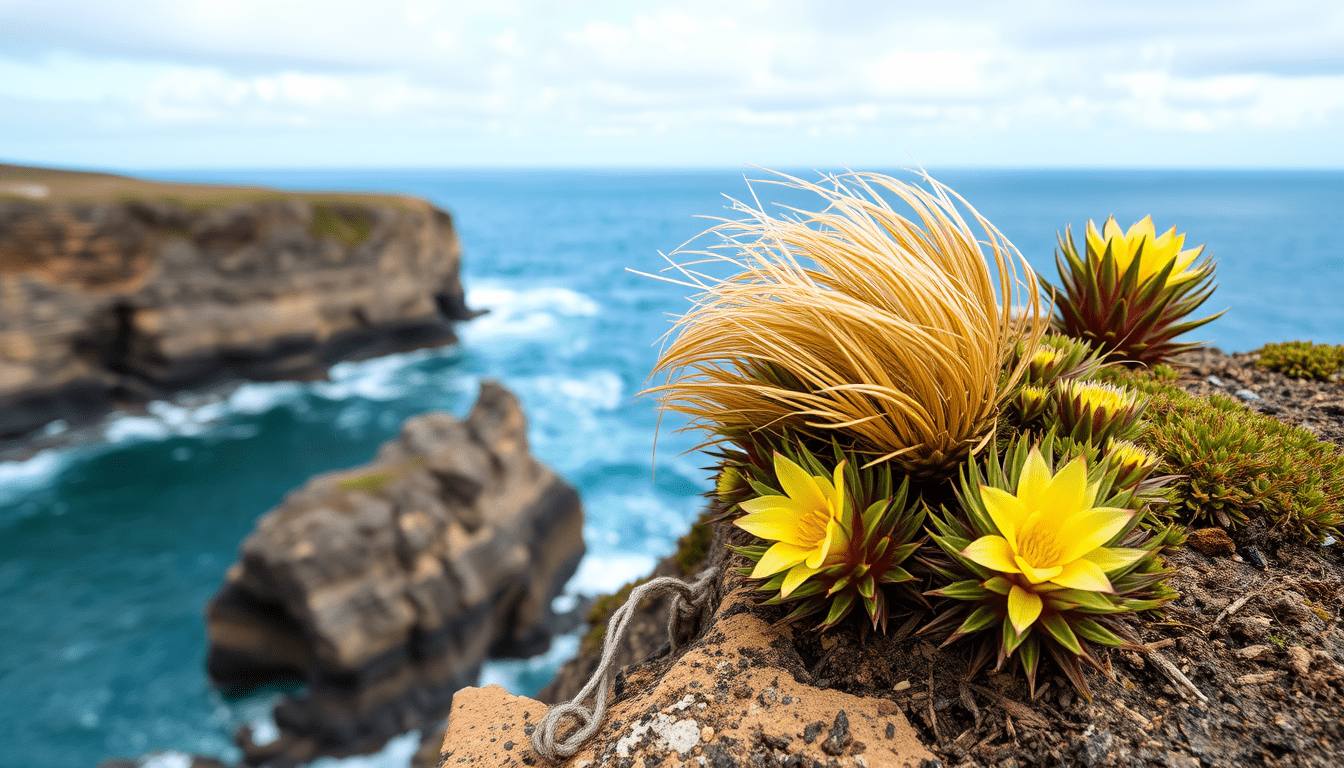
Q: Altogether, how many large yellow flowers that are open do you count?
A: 3